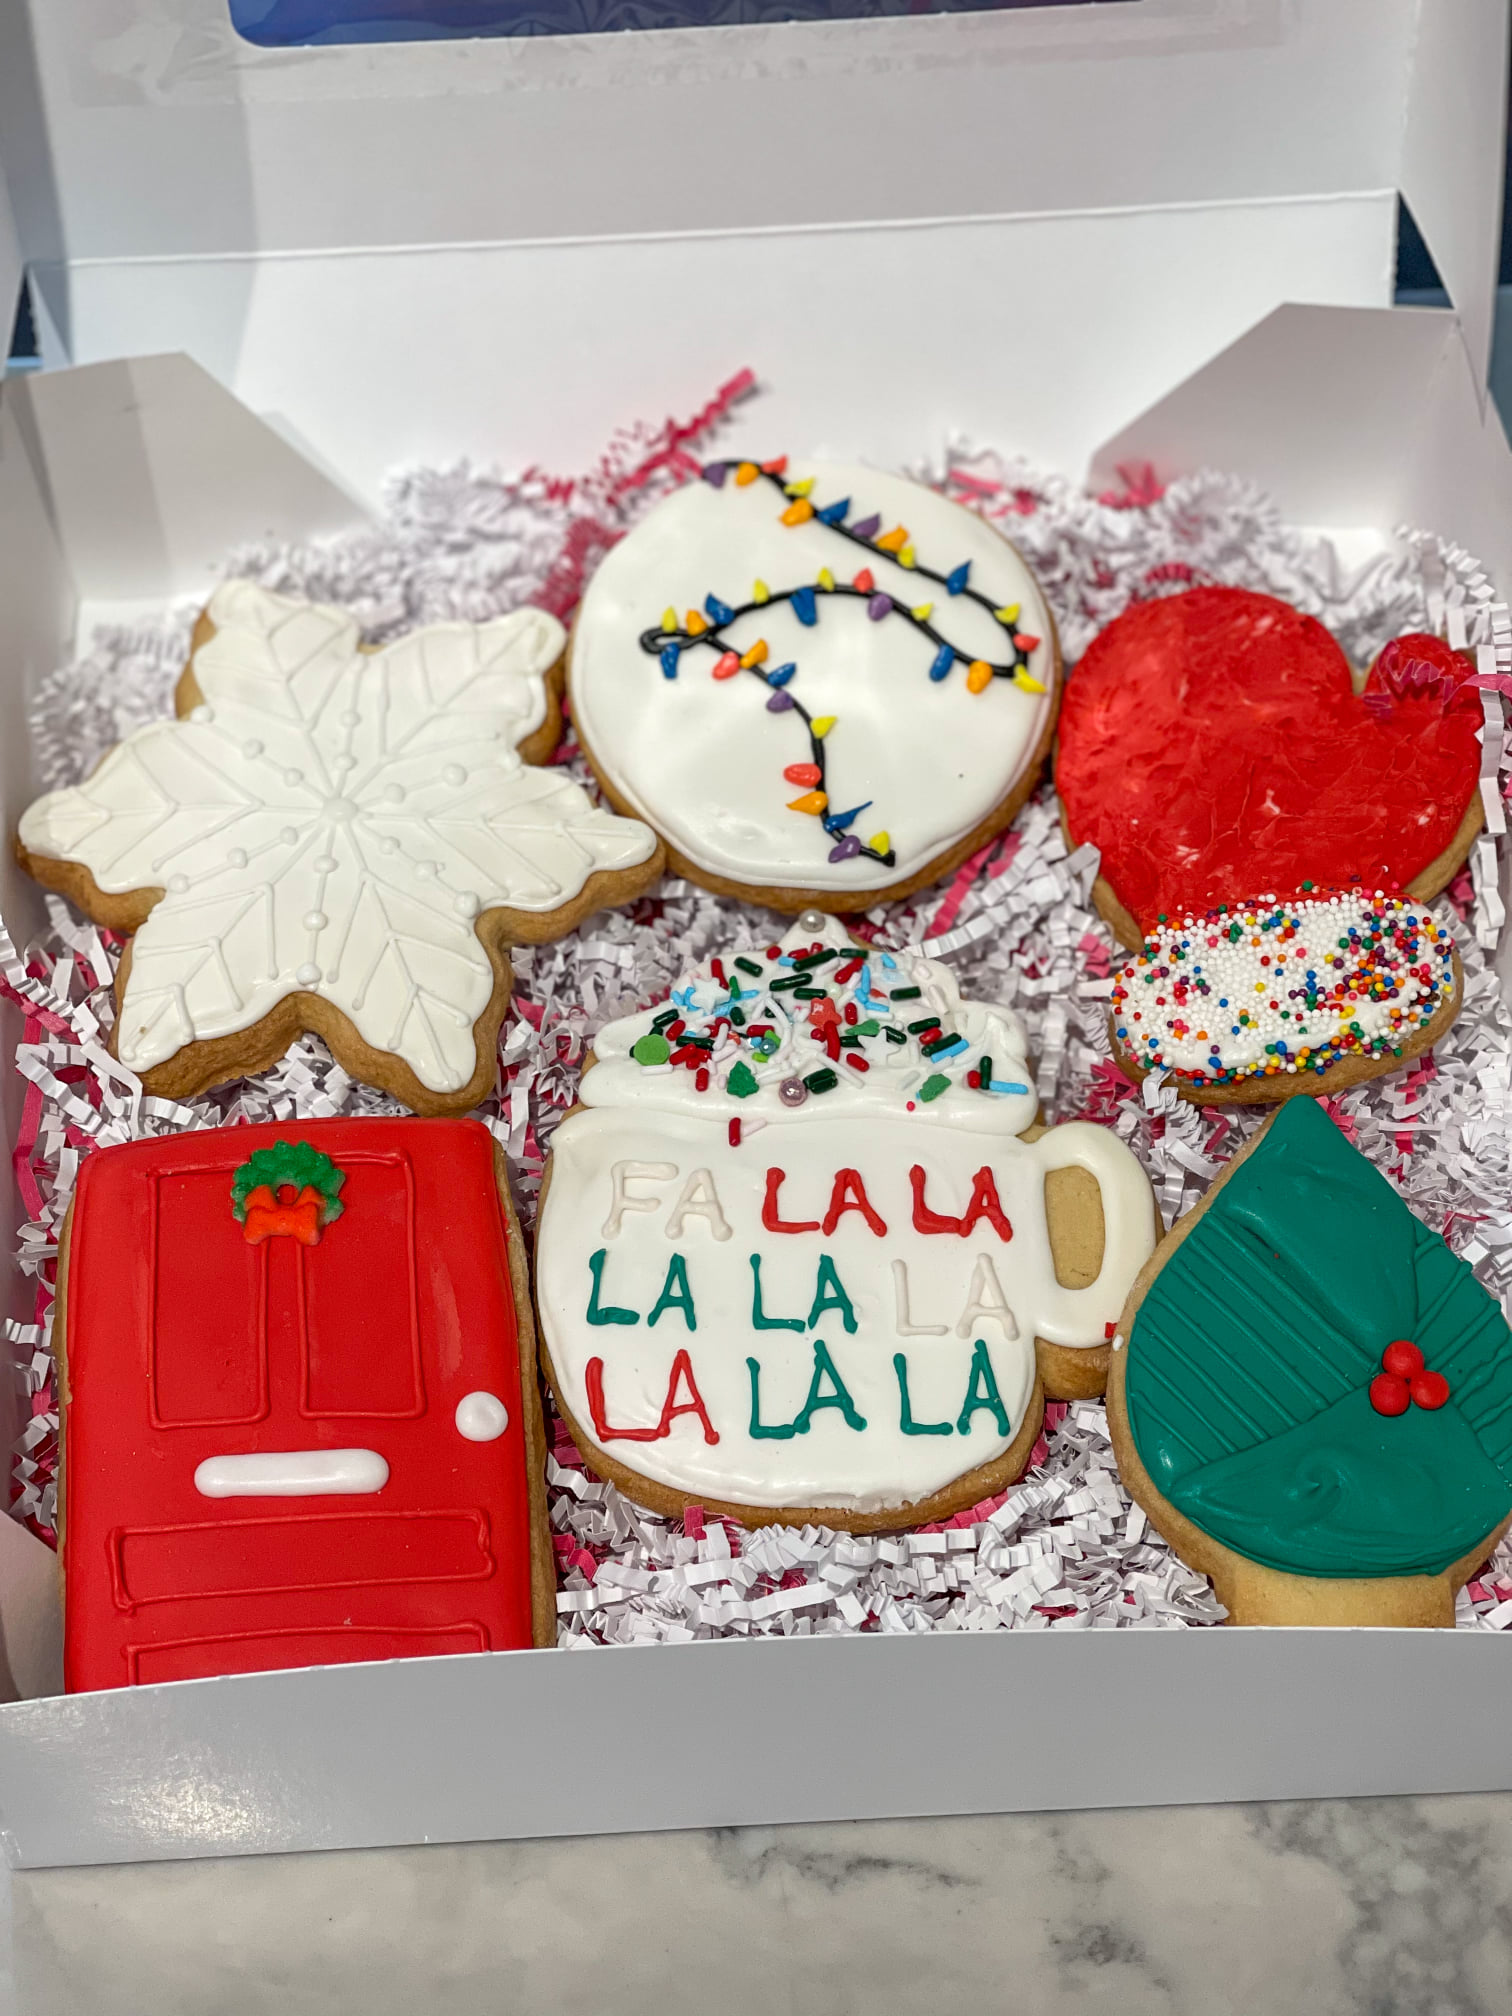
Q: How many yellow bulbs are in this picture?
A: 10